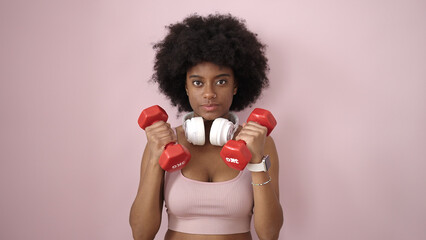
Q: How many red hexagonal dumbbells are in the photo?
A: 2